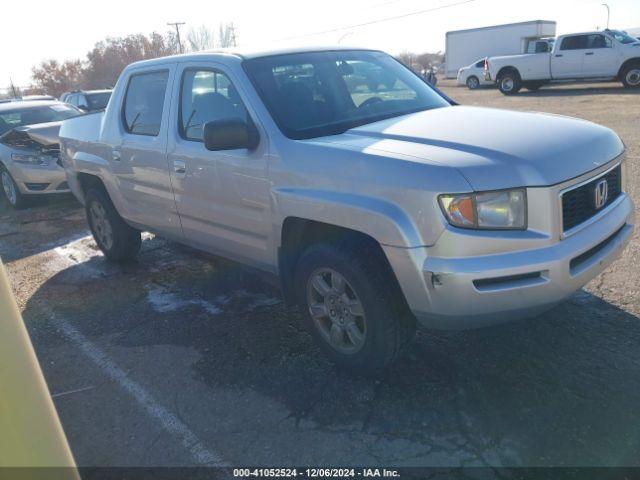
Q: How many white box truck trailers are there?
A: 1